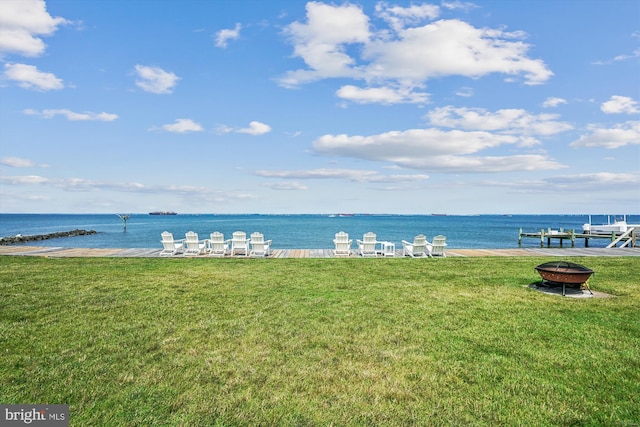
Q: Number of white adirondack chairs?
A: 9